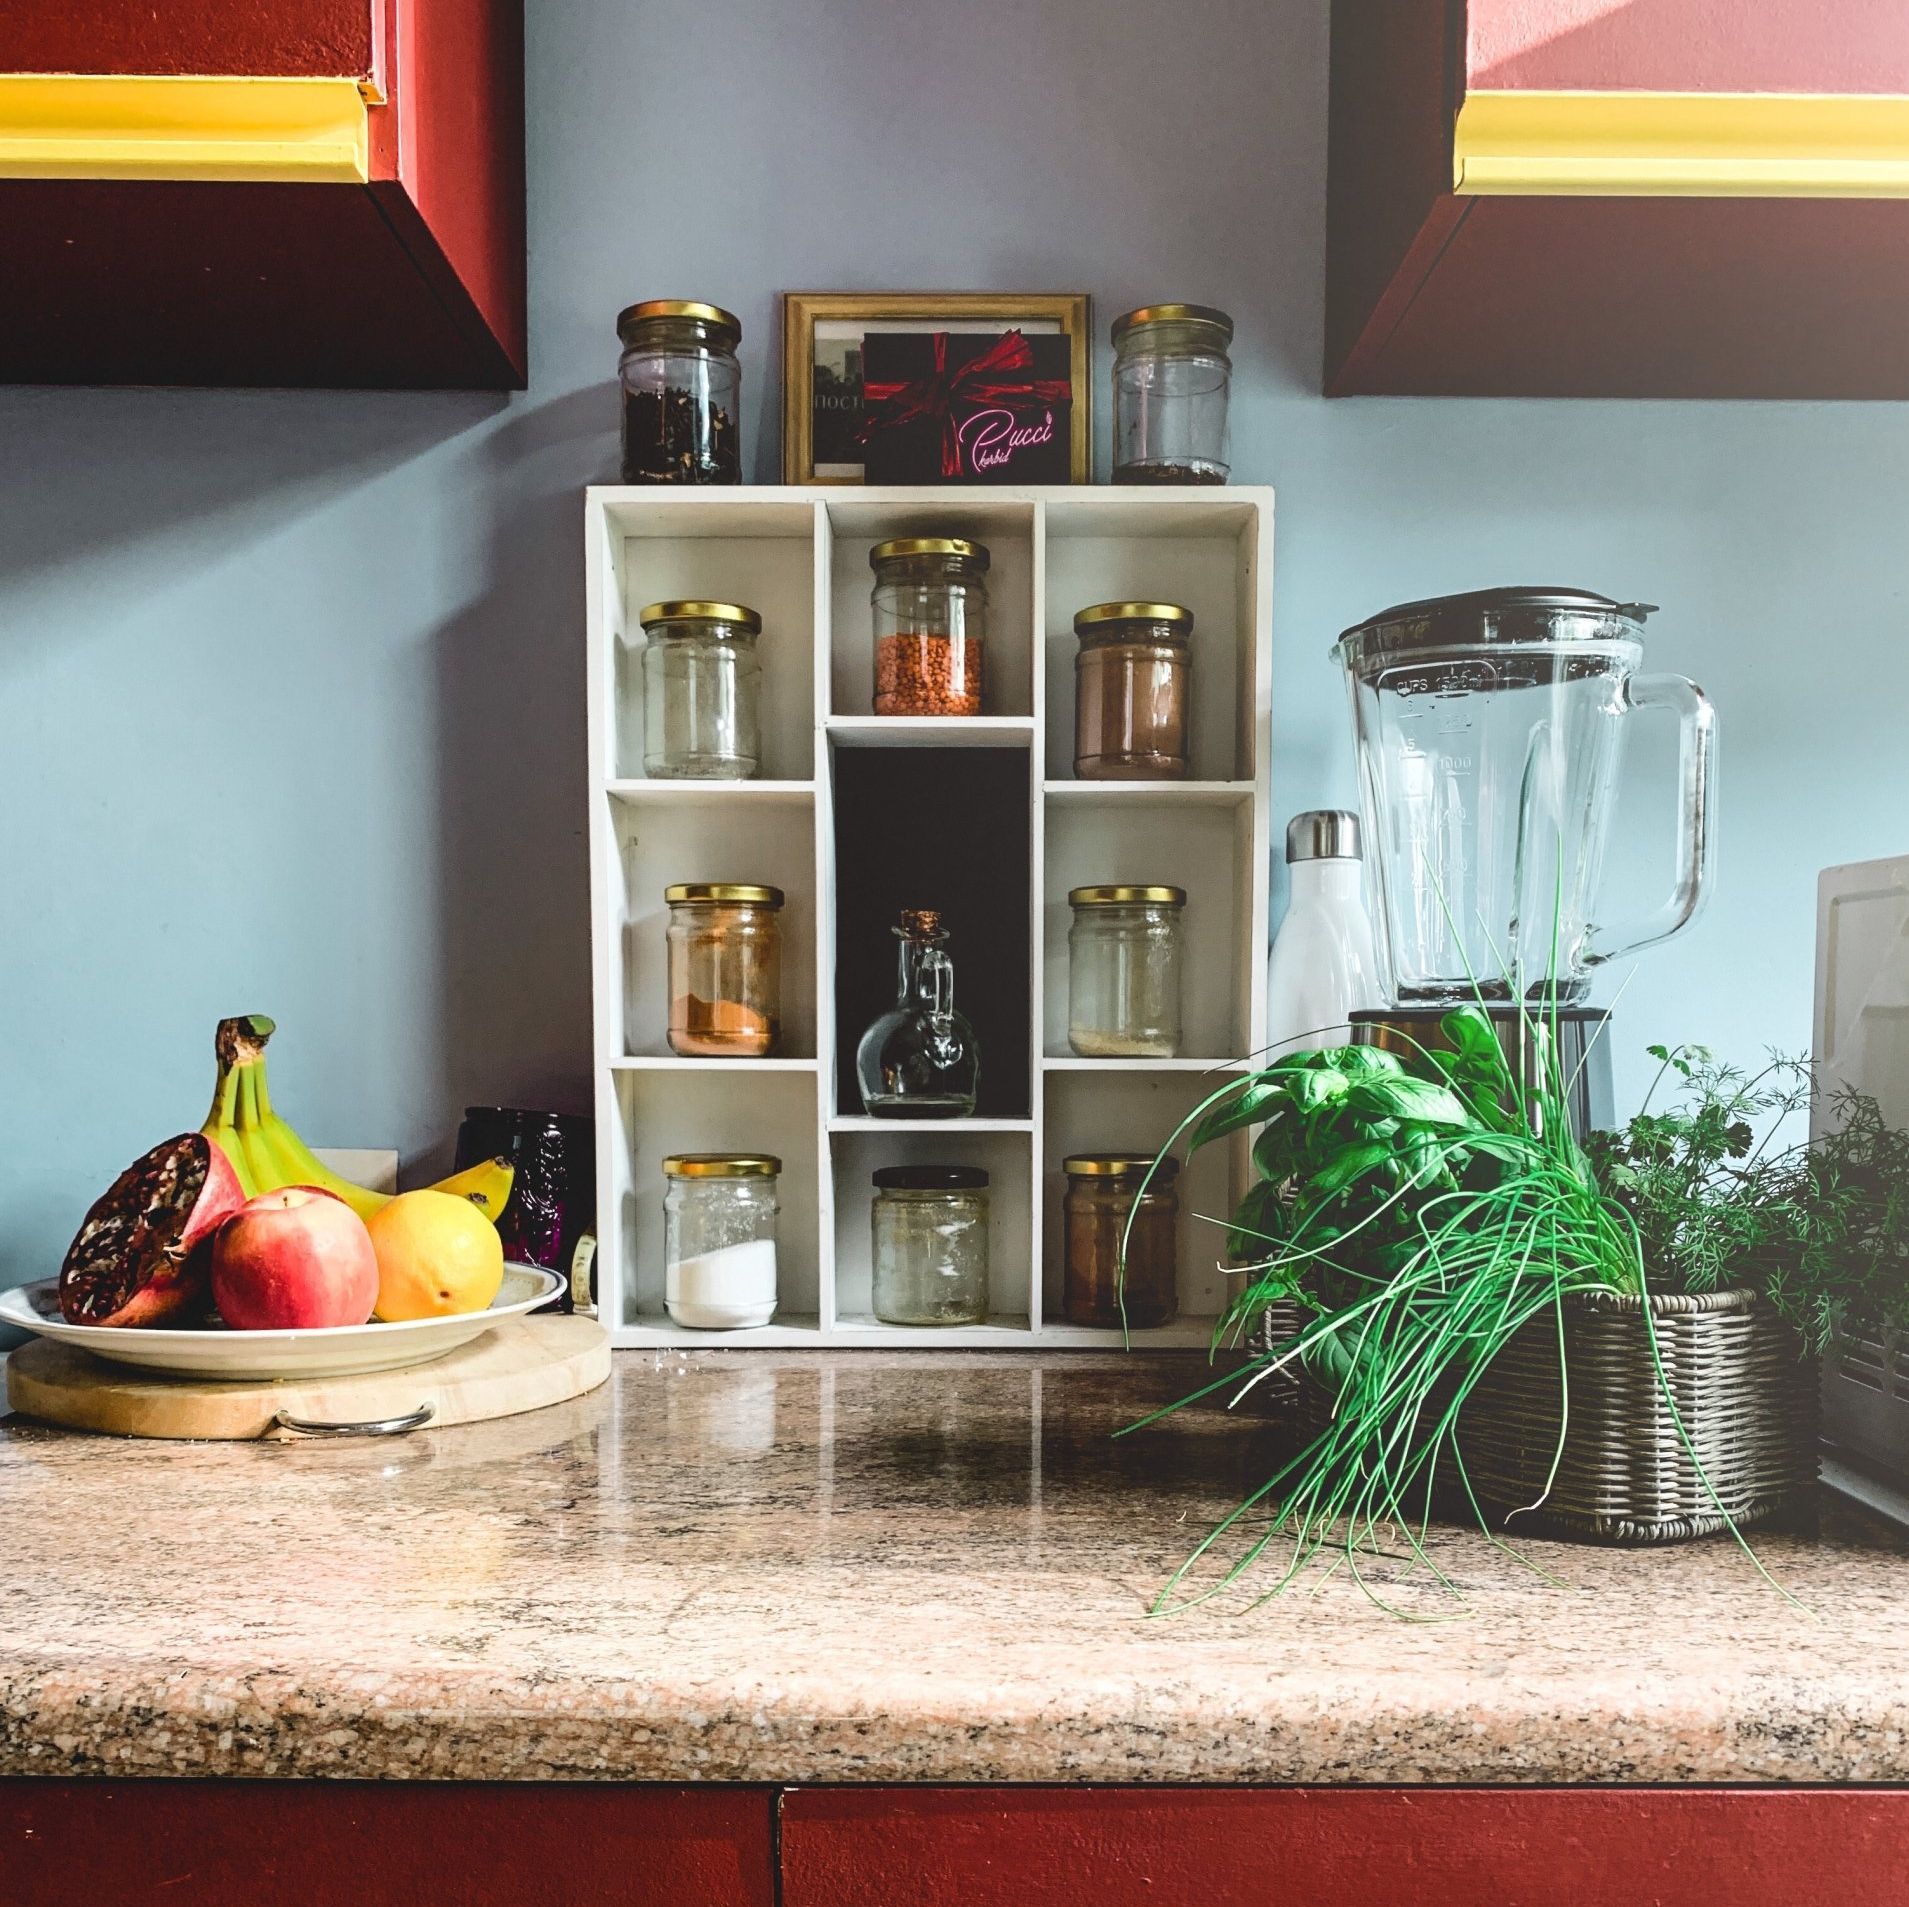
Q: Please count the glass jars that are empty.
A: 2